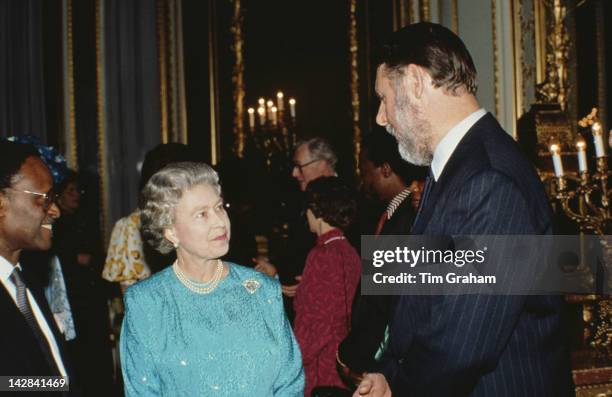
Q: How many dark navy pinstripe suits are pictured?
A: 1